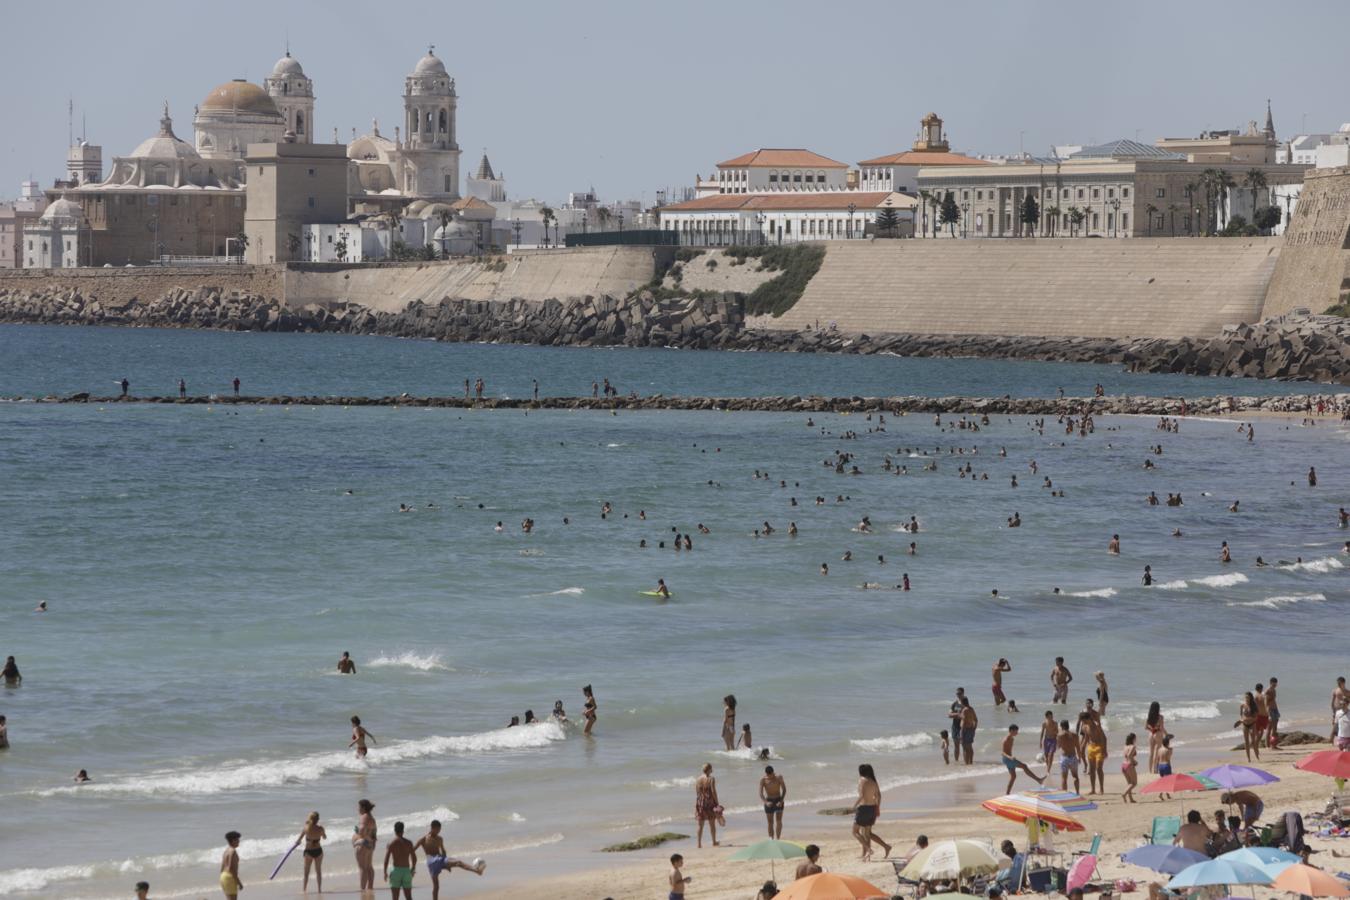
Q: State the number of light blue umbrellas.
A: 2